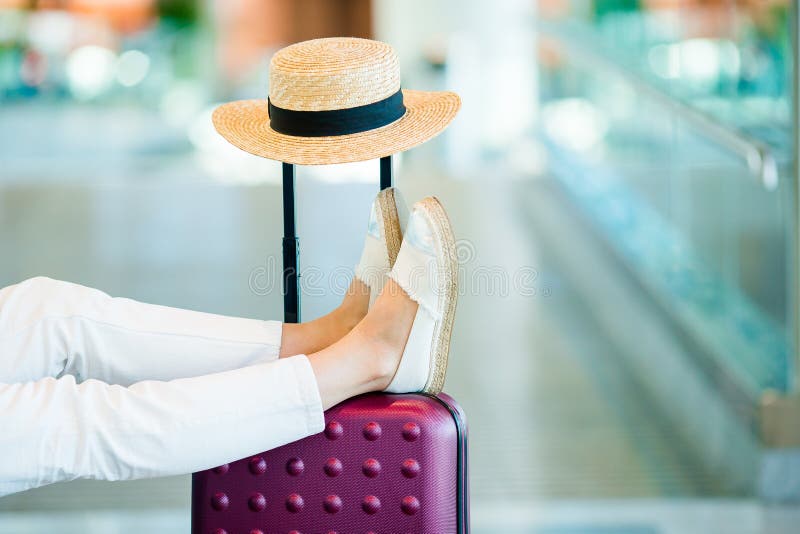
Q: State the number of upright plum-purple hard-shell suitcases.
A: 1